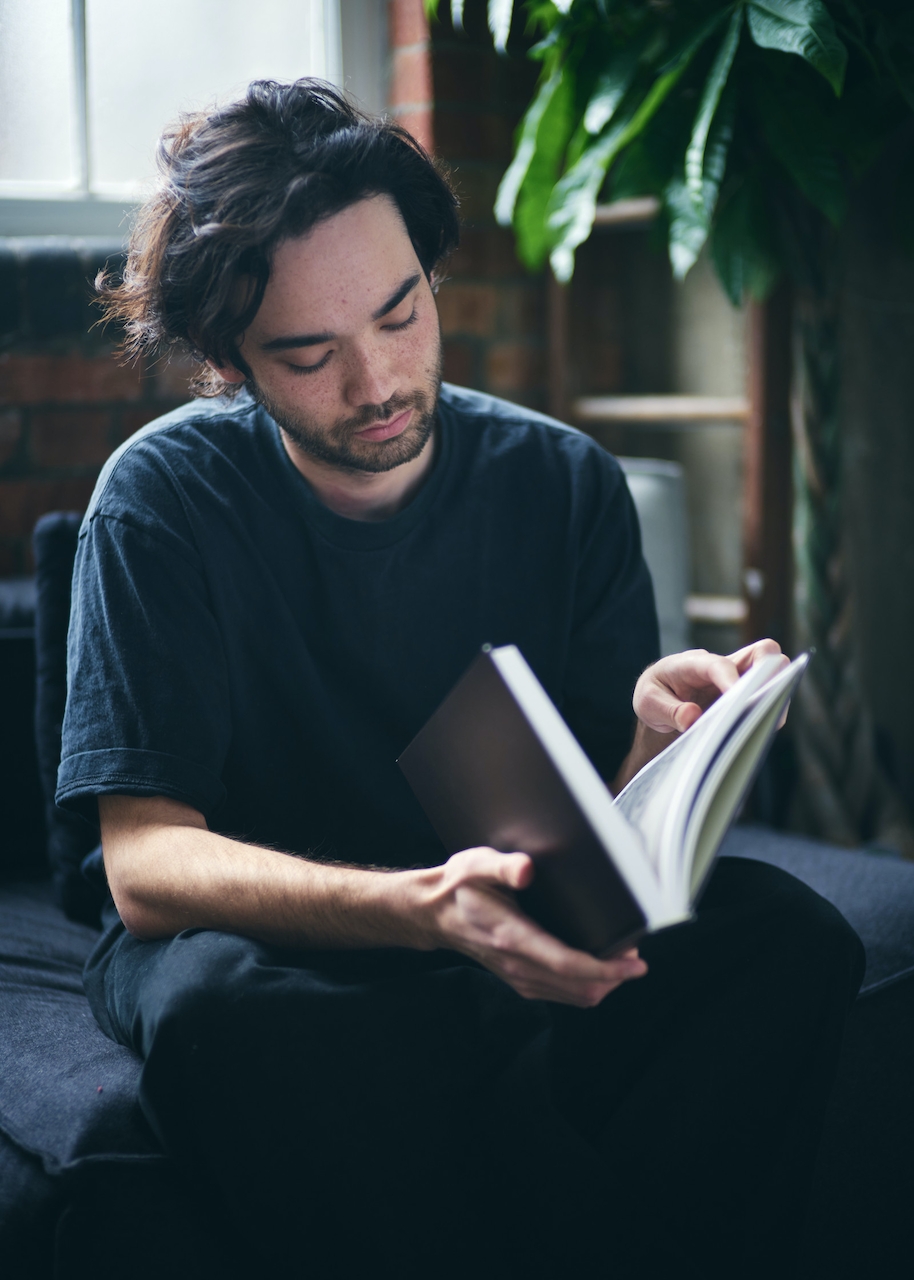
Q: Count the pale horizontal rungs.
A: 3